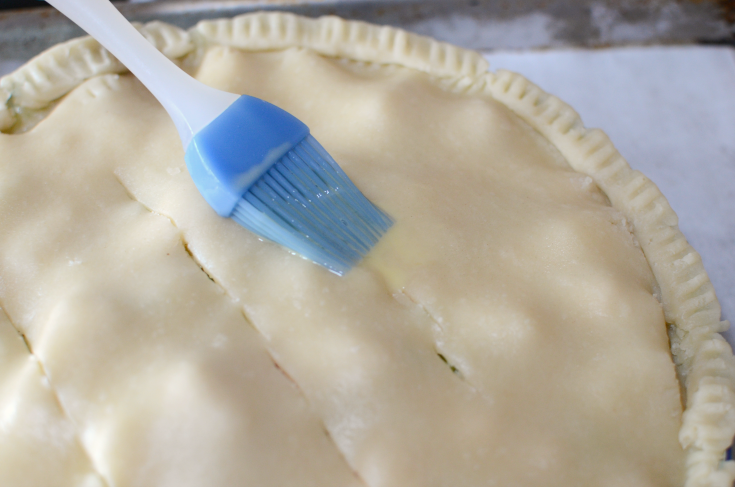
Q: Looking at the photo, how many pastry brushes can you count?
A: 1